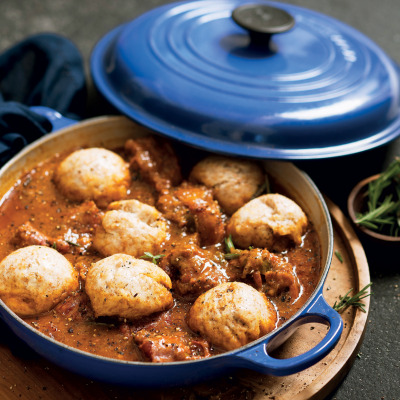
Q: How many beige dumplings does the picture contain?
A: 7